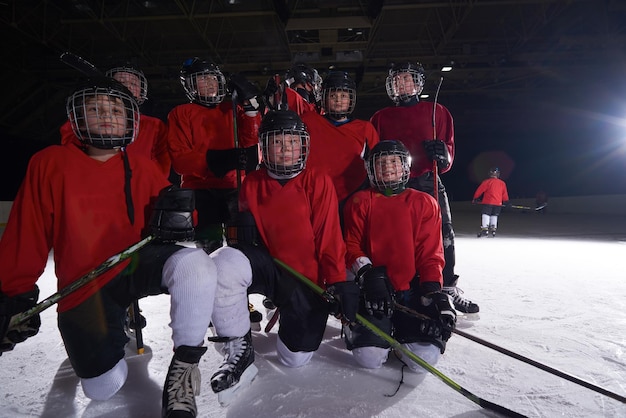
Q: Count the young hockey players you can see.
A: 9